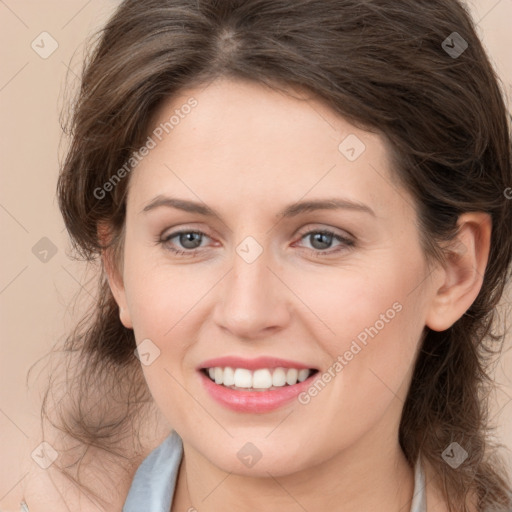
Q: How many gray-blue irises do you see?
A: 2